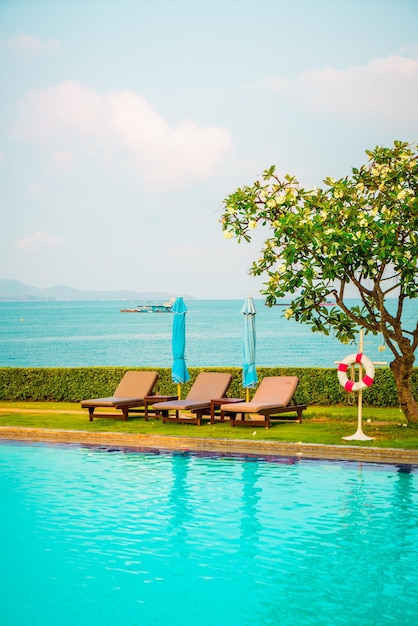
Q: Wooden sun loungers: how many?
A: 3